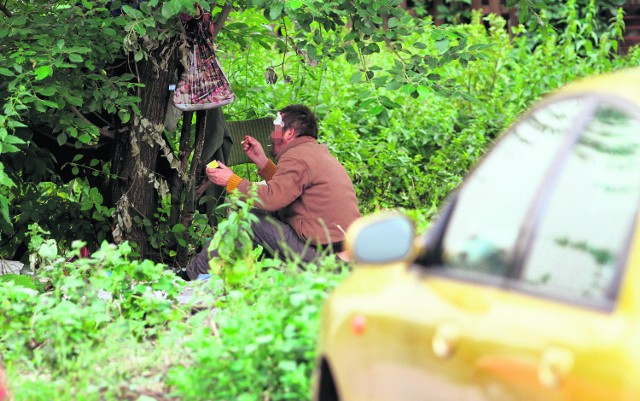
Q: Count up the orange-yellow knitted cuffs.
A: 2